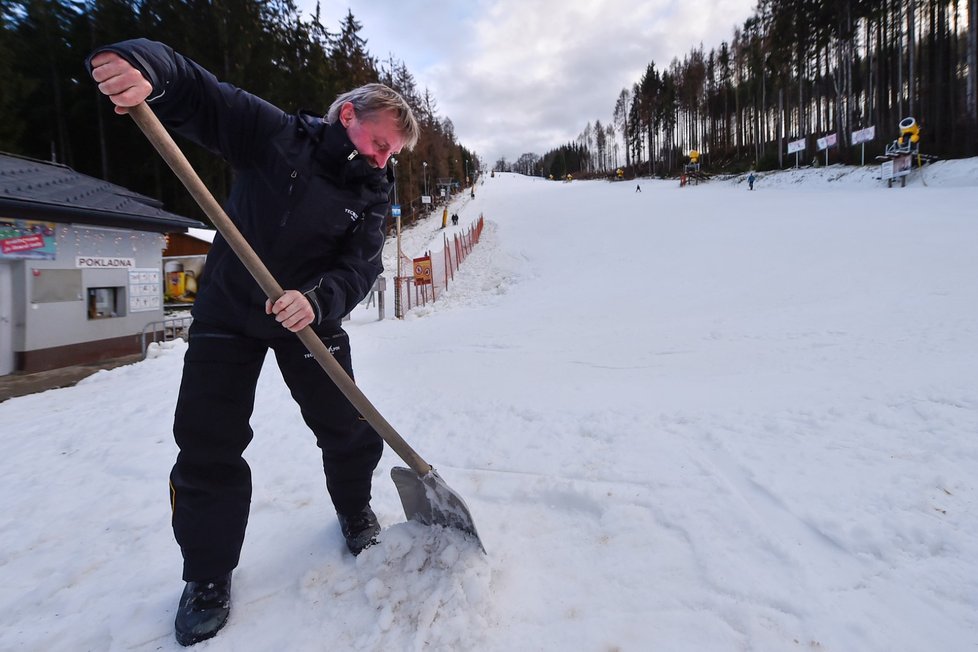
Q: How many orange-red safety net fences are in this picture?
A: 1